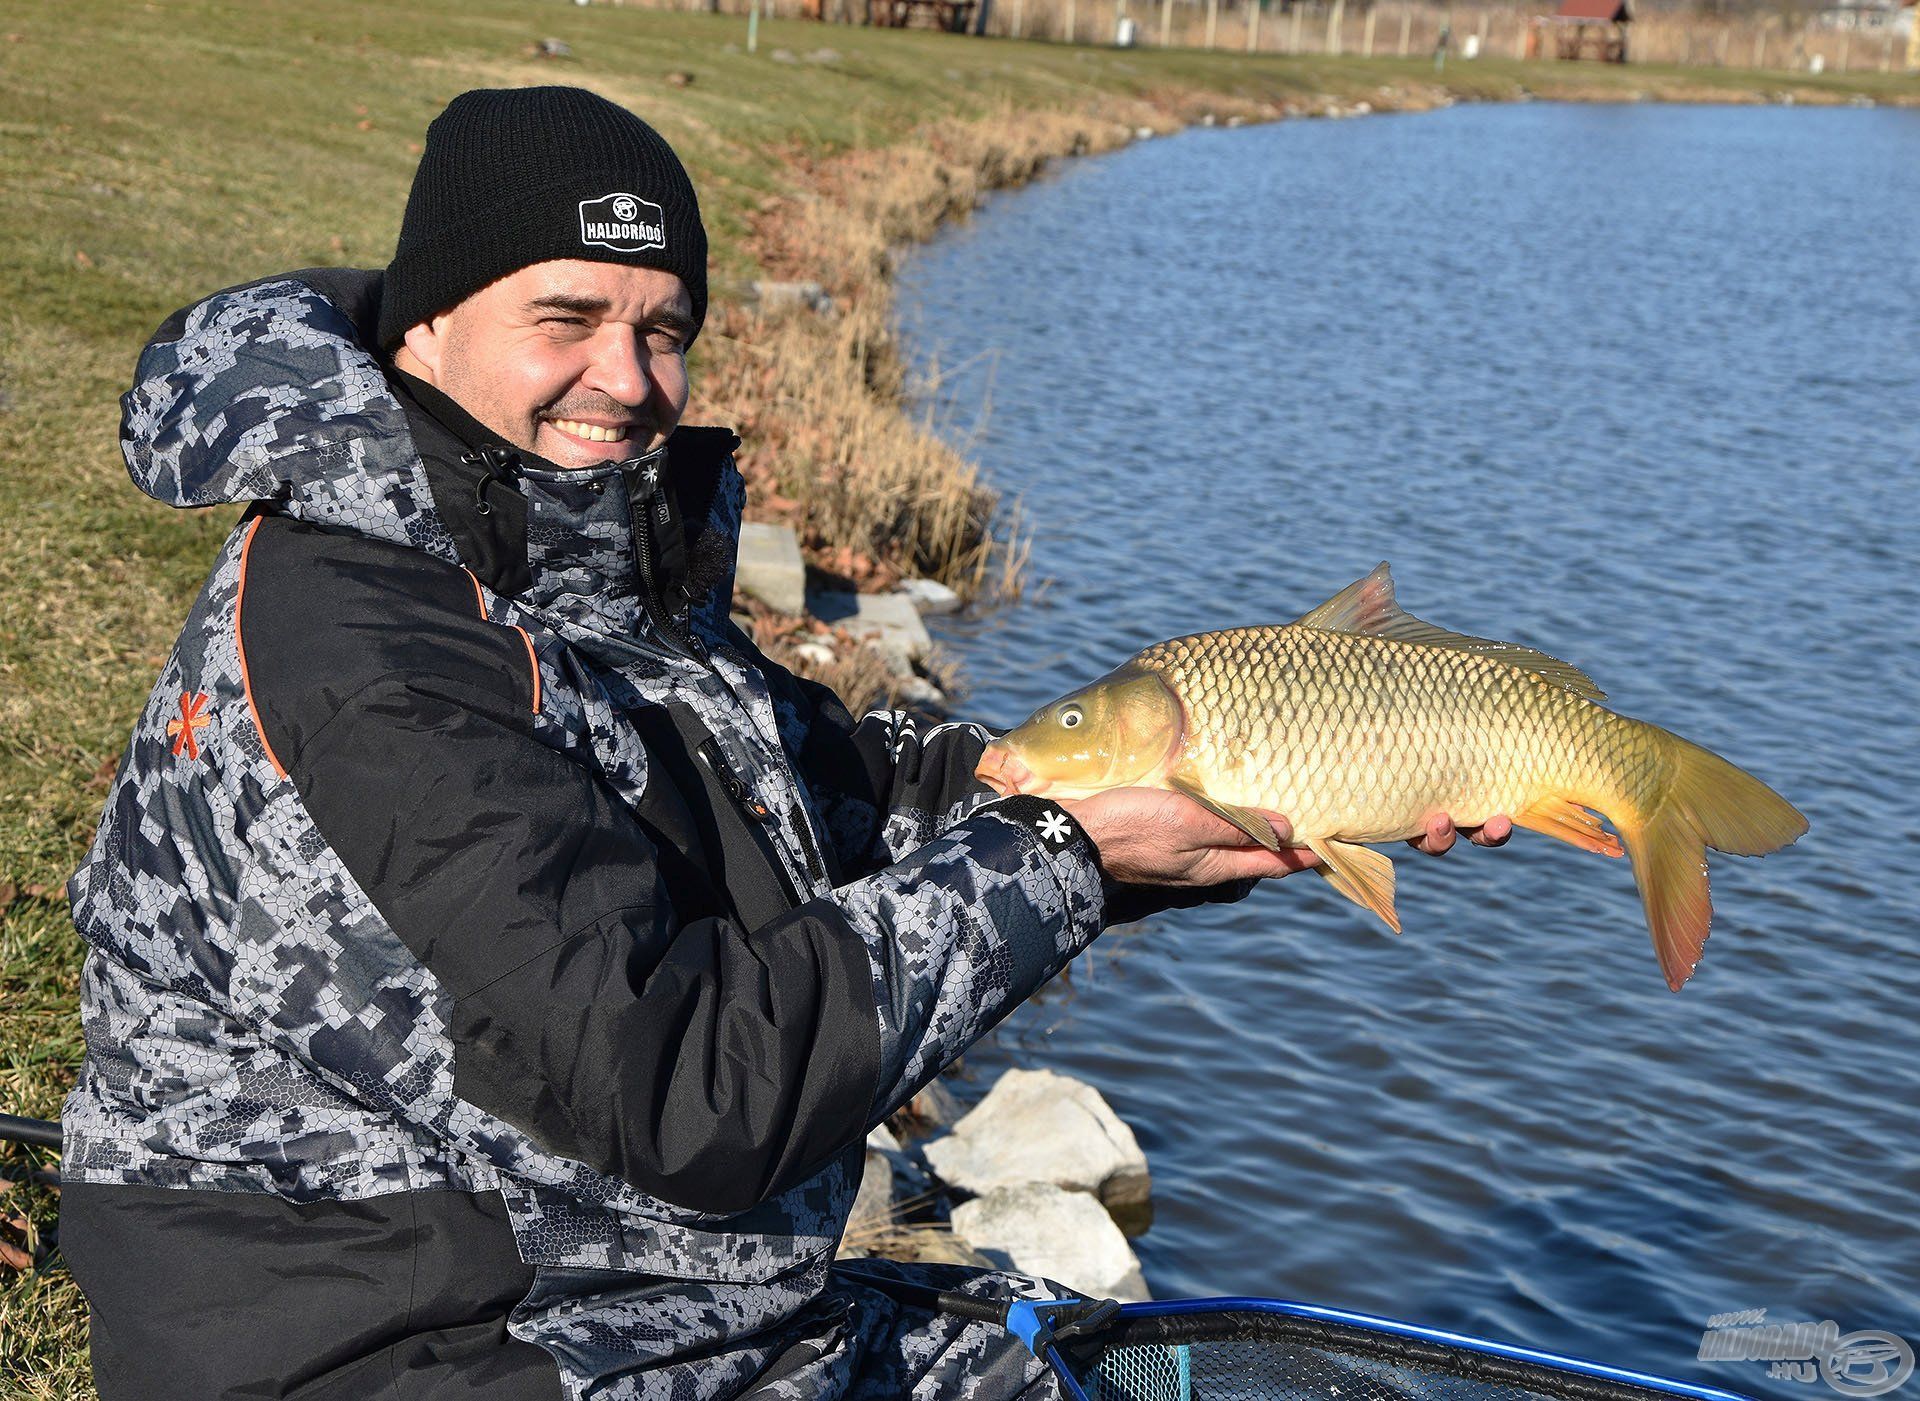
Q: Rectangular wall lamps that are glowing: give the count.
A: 0